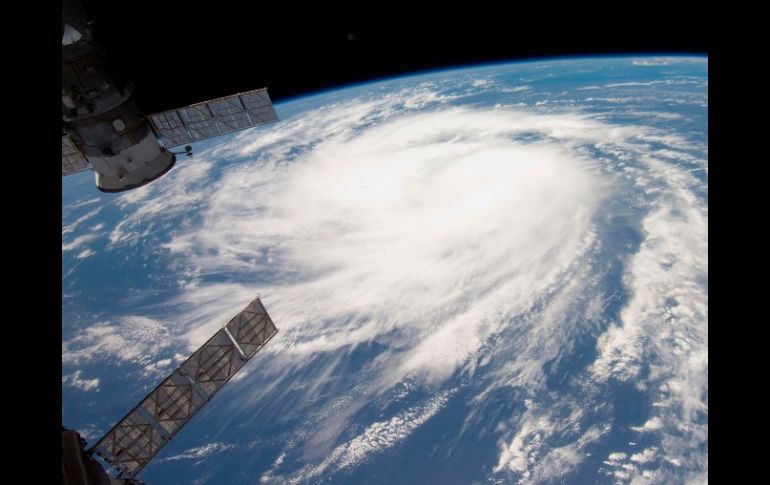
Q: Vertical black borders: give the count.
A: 2